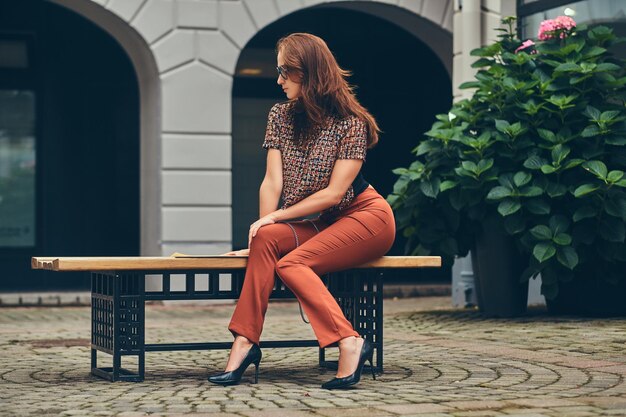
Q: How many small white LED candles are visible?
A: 0